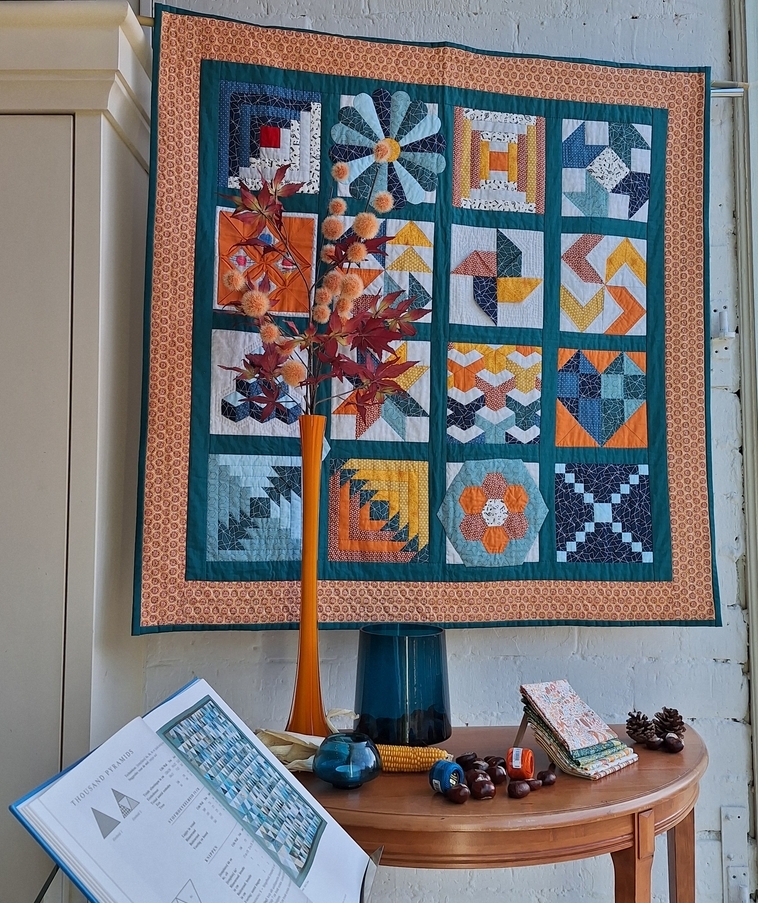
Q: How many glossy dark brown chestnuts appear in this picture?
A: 12